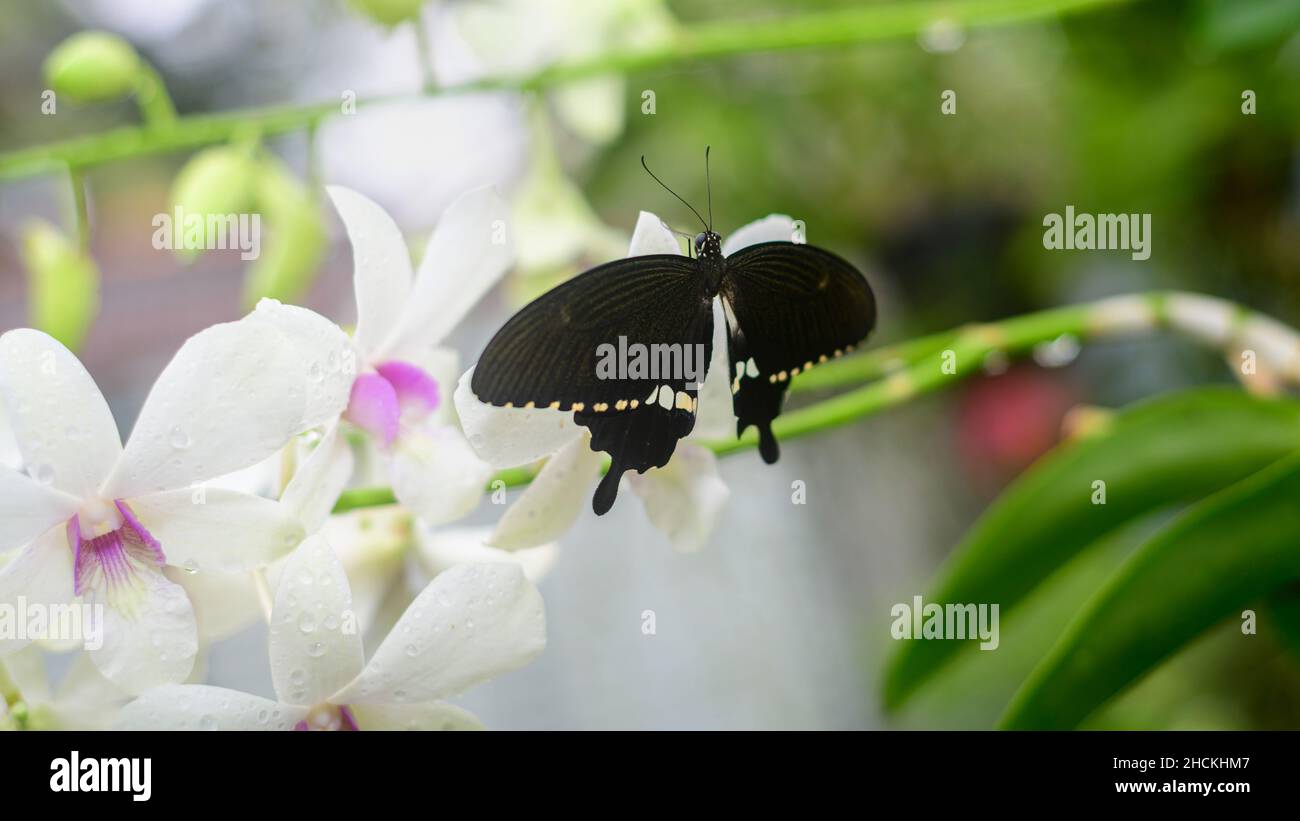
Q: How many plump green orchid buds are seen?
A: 5